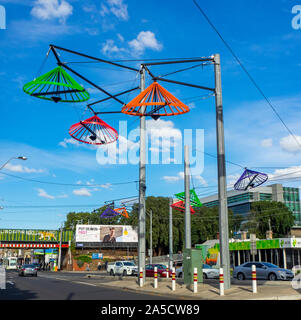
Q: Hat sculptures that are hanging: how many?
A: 8